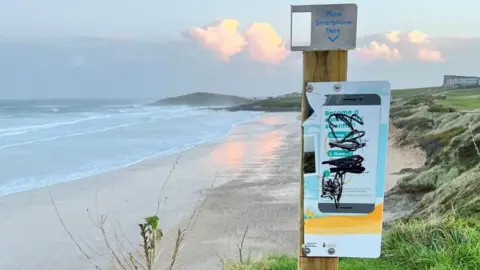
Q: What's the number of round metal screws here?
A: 4